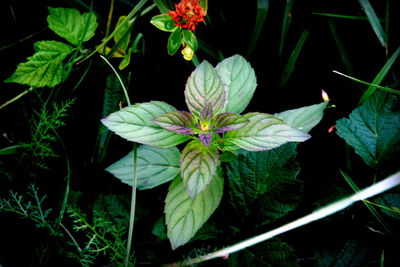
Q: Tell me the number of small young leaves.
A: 4